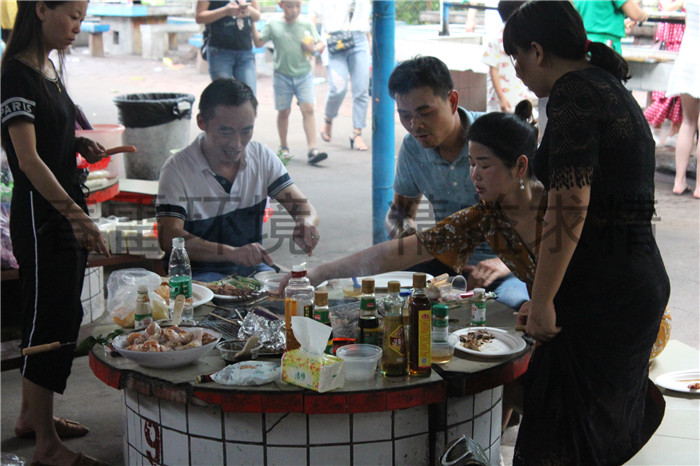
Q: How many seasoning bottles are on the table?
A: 8